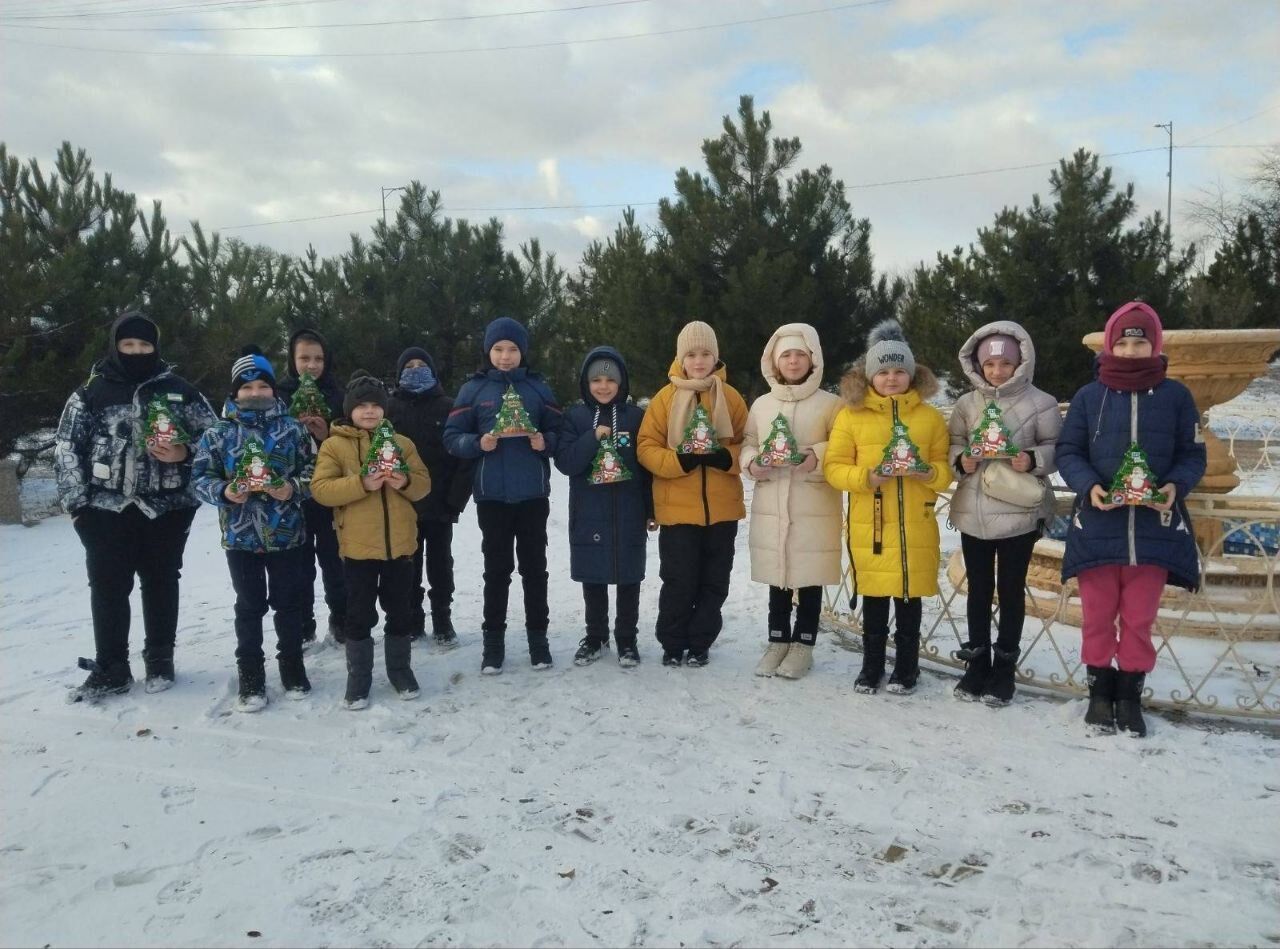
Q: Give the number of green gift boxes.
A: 11